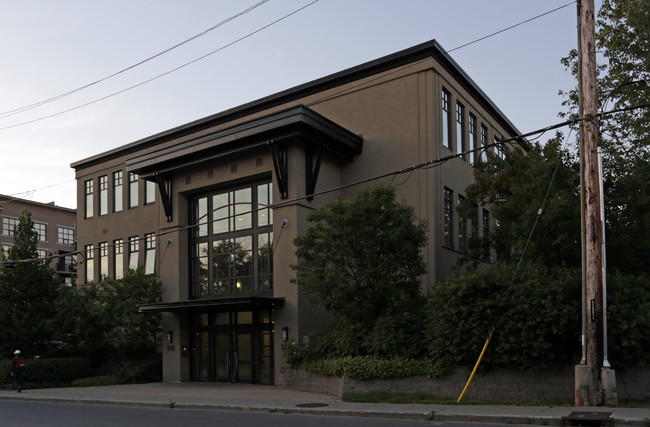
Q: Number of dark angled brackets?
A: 3